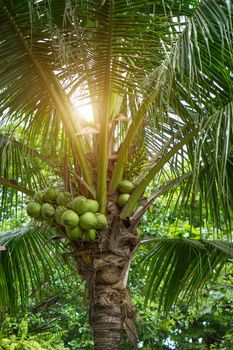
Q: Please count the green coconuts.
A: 15